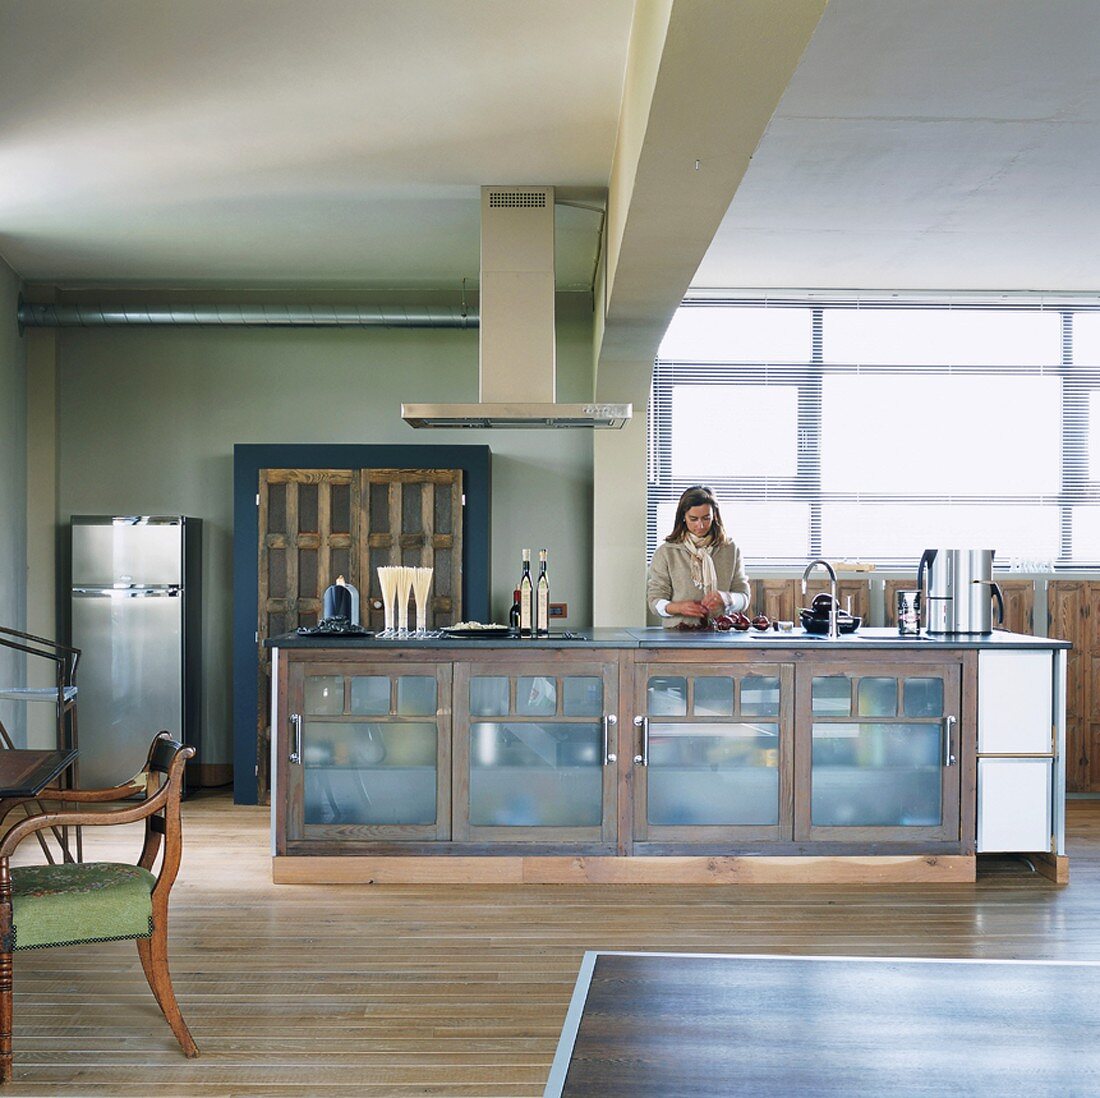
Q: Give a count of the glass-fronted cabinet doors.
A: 4